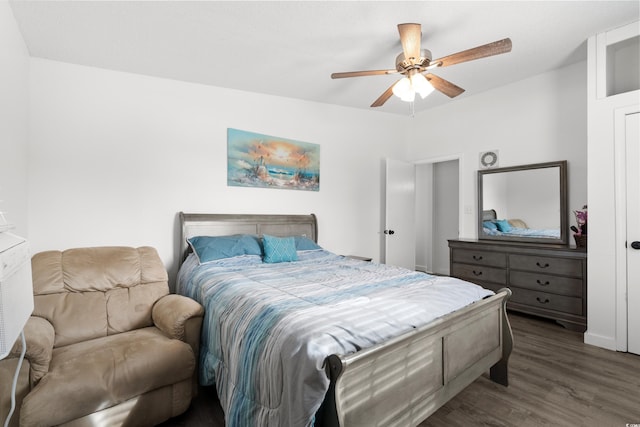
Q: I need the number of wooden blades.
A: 5